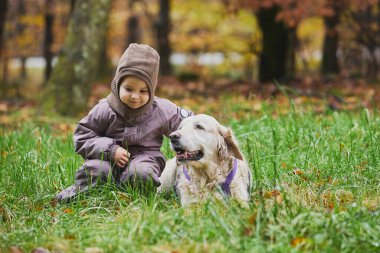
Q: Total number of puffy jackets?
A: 1